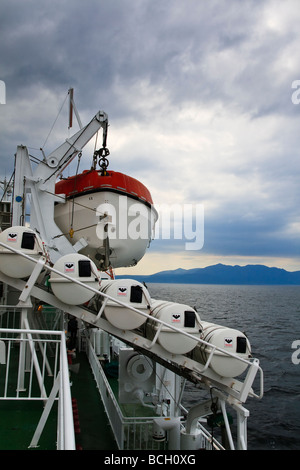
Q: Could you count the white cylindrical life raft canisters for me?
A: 5